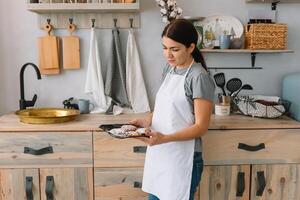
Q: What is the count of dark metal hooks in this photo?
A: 5